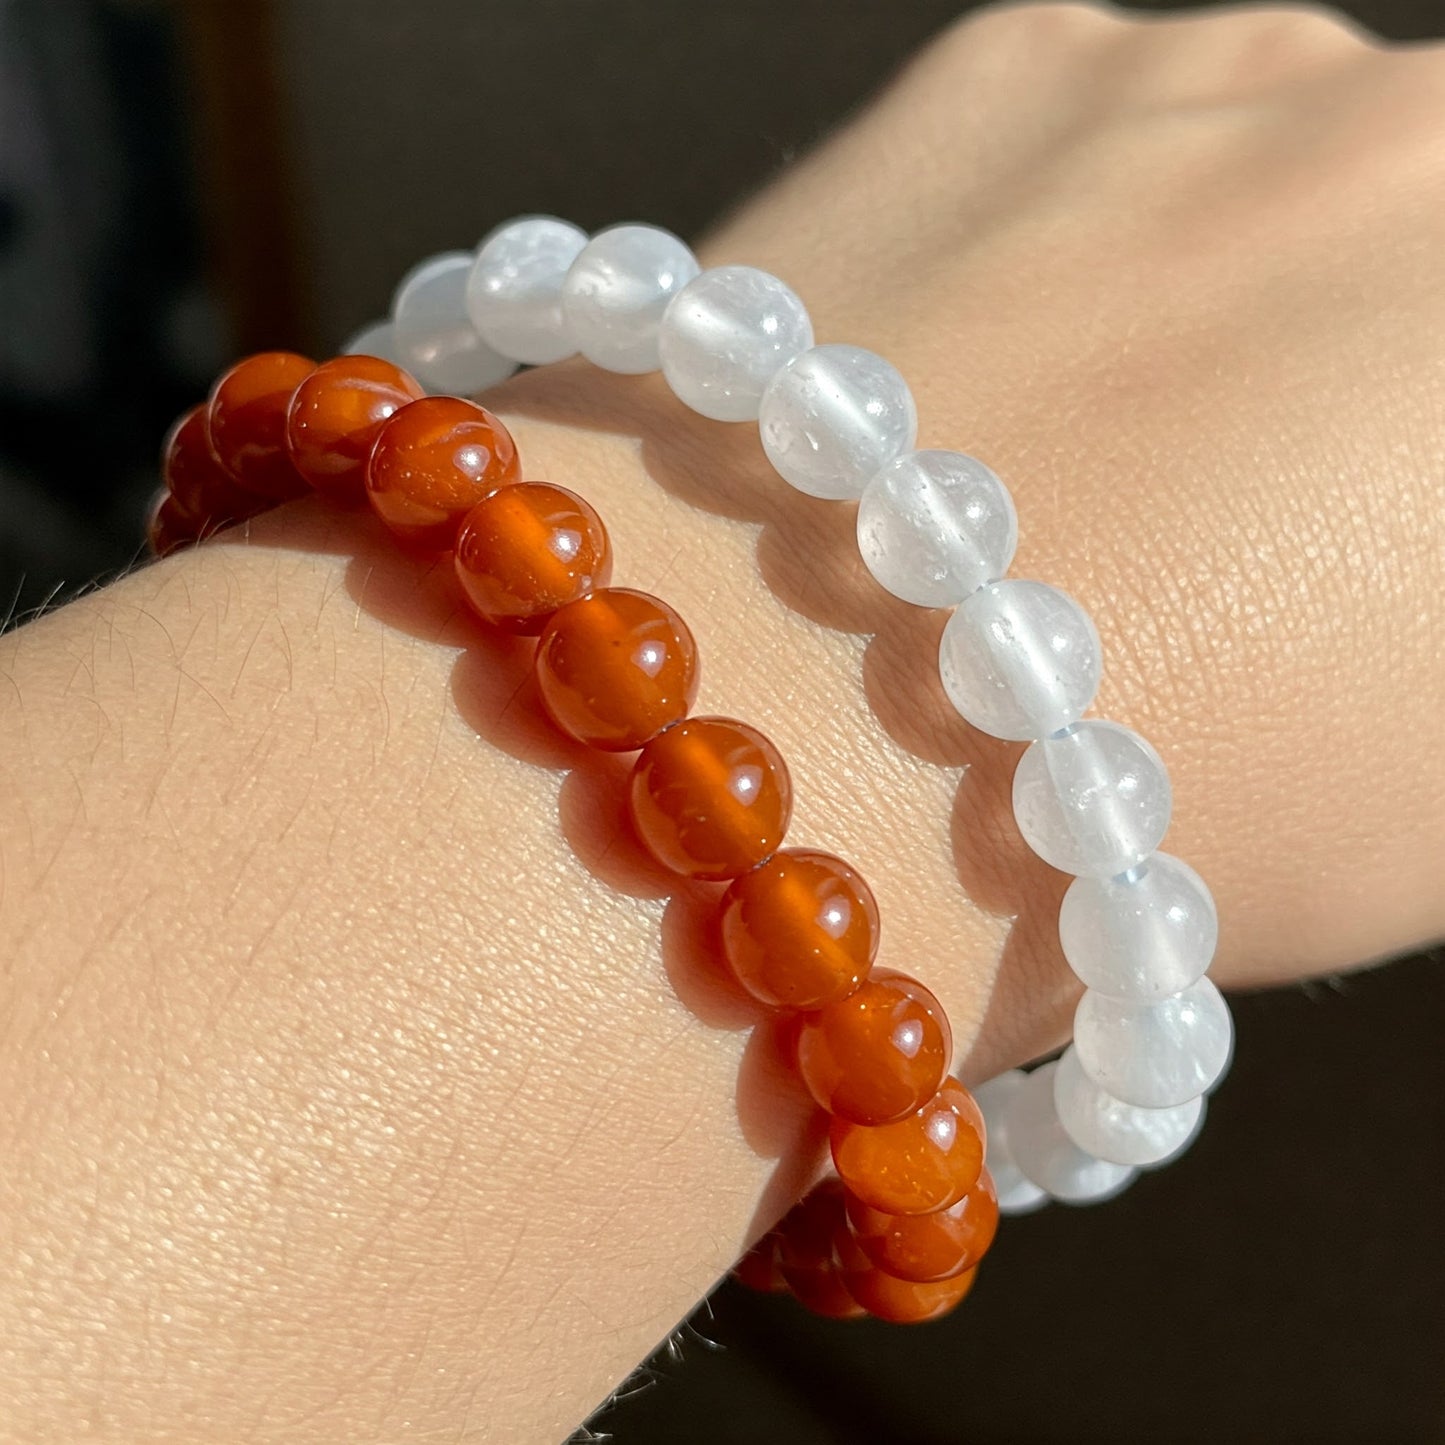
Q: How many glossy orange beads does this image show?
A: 15